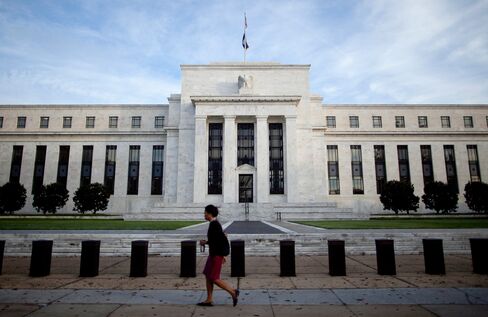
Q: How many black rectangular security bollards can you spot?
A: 11